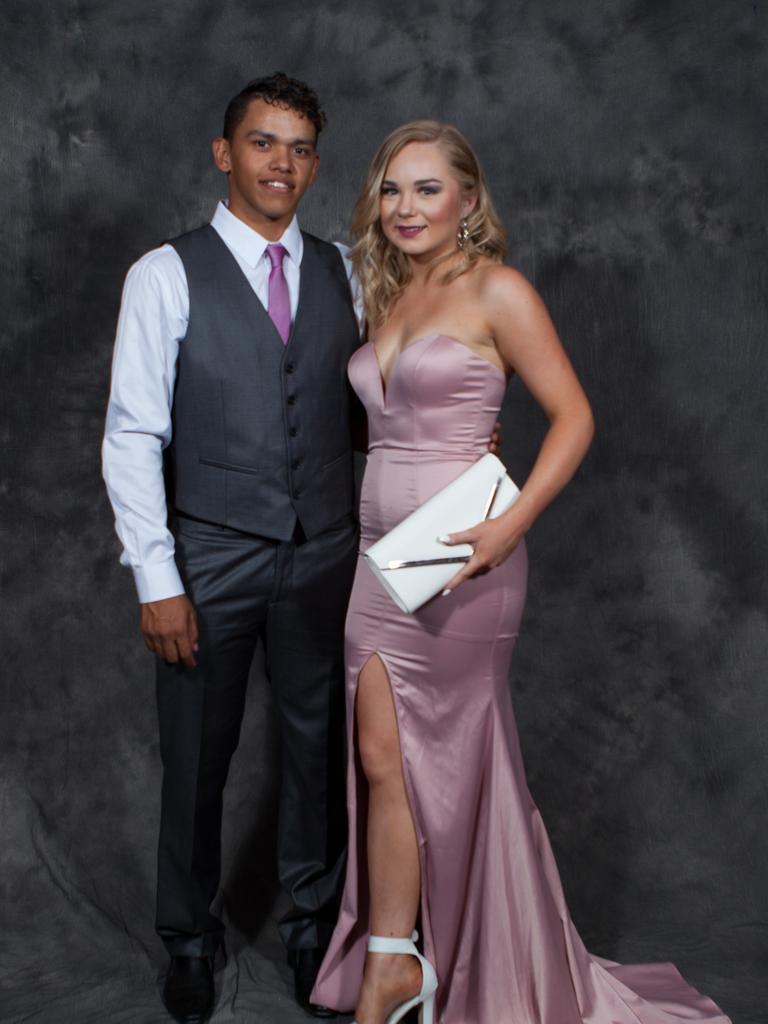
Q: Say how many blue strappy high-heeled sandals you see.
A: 0